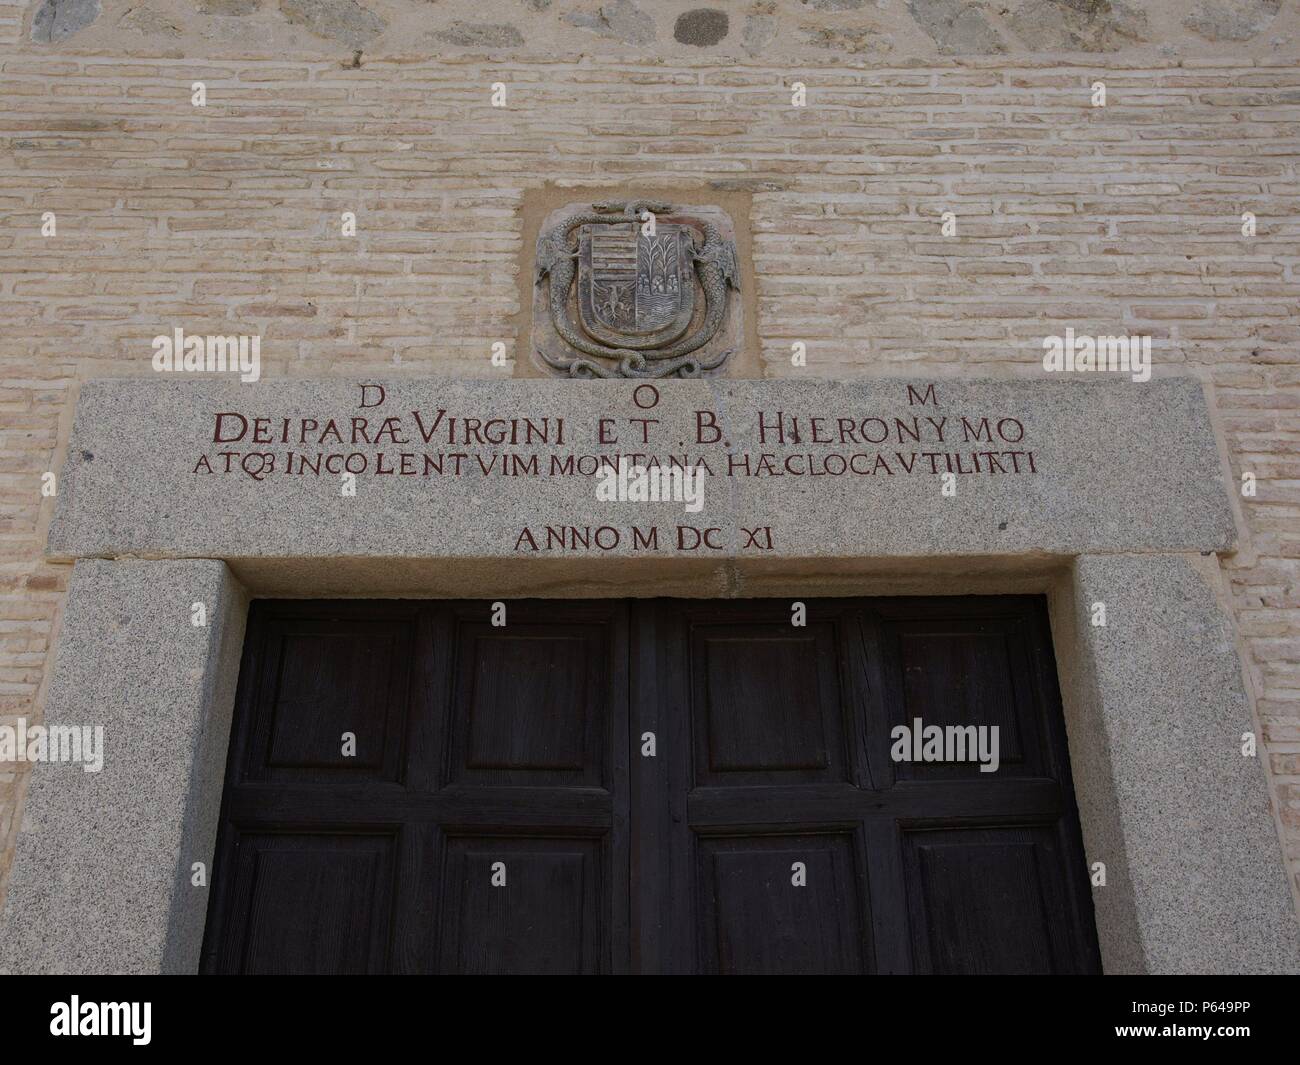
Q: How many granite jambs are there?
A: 2